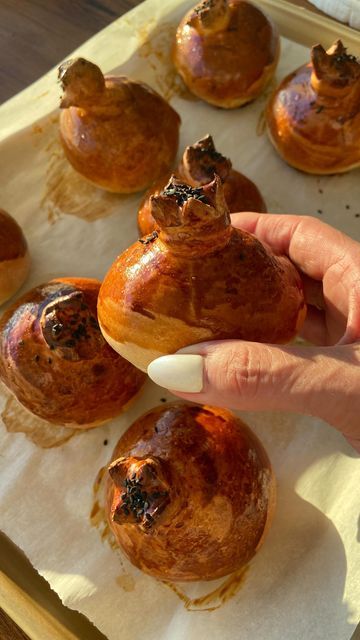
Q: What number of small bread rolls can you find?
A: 8